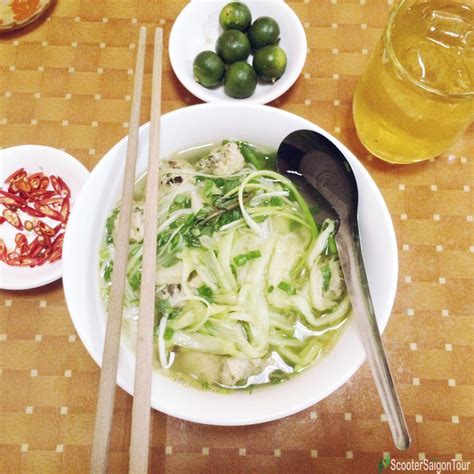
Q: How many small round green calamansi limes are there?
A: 6